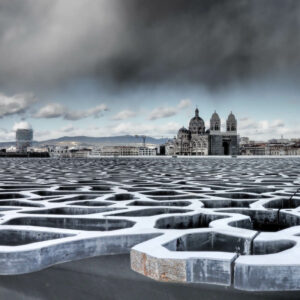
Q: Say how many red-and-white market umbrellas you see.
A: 0